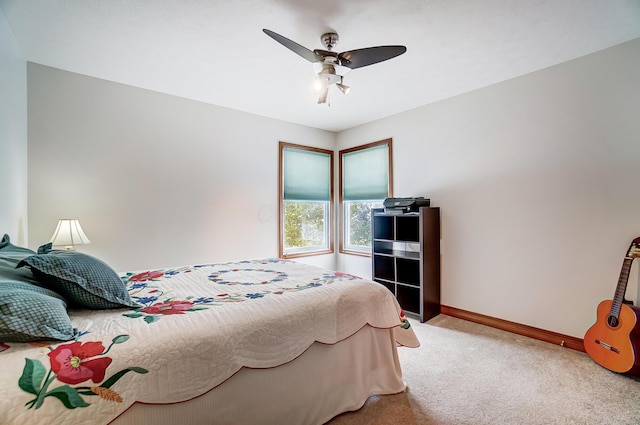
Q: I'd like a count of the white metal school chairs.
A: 0